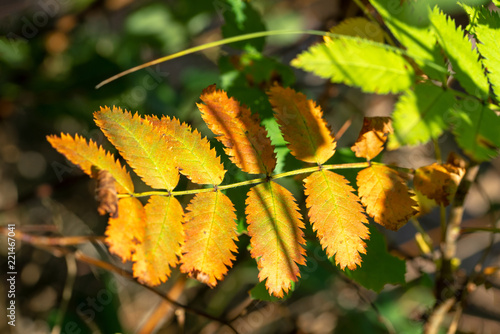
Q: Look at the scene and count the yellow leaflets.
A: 13